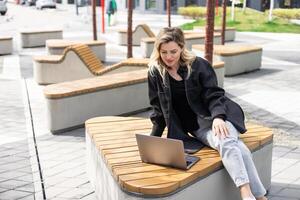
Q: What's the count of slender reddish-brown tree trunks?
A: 5